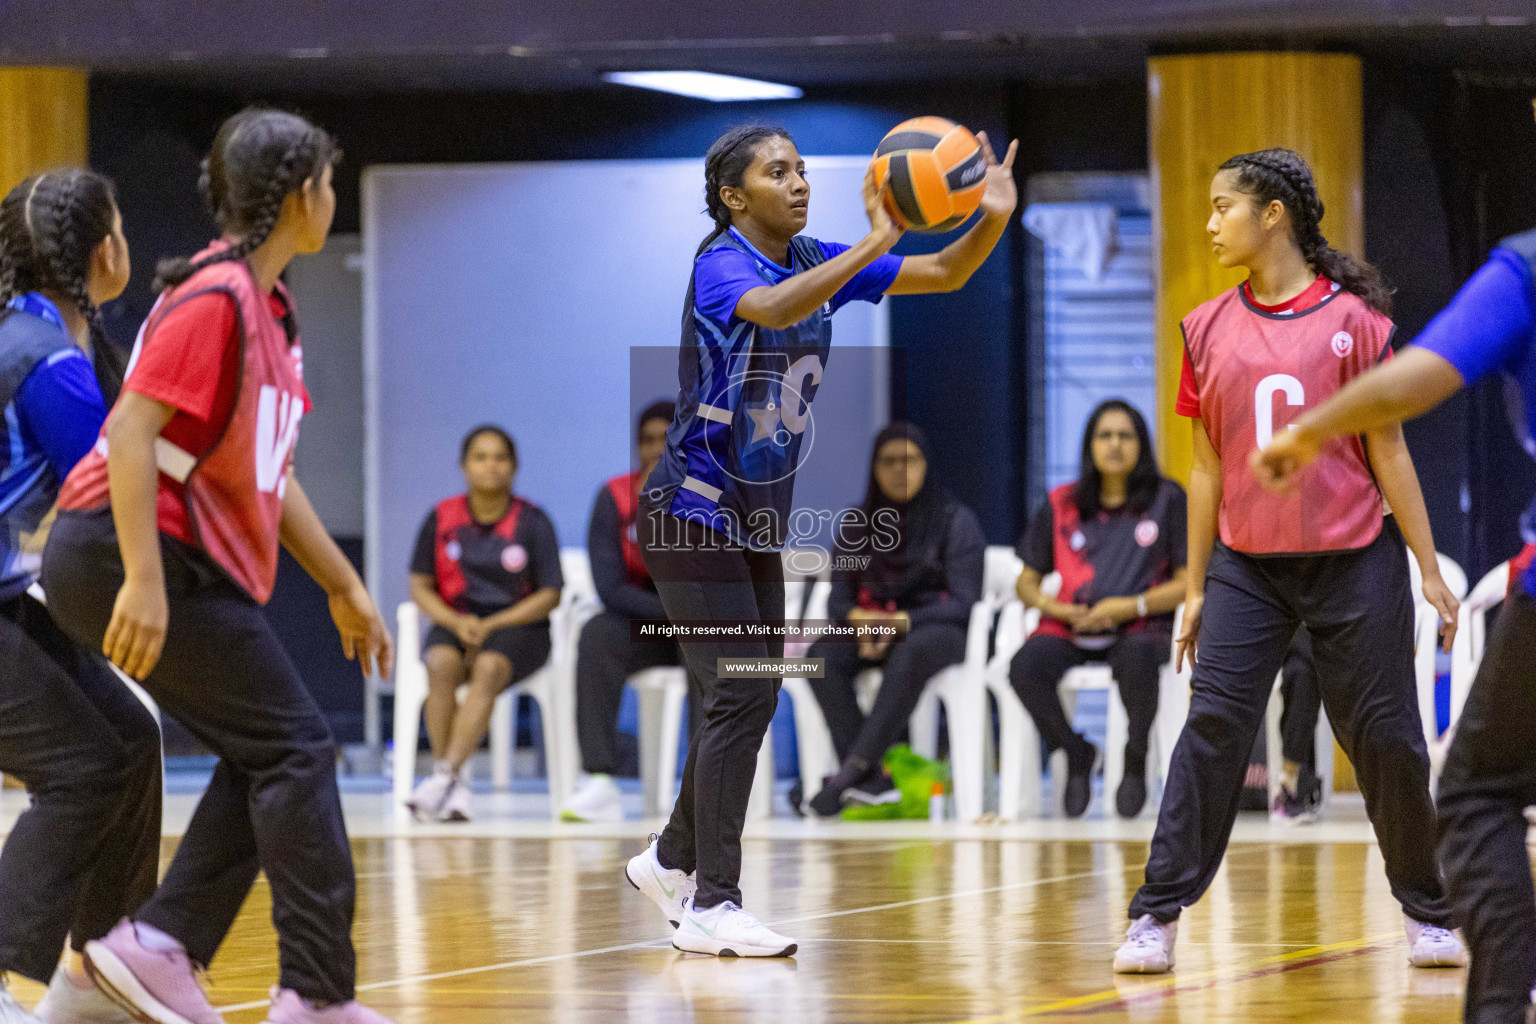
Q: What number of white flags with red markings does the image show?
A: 0